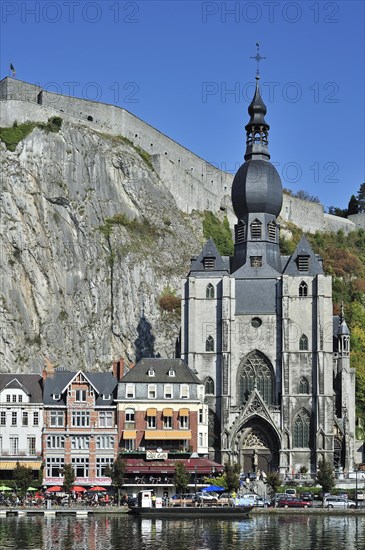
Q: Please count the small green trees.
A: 7